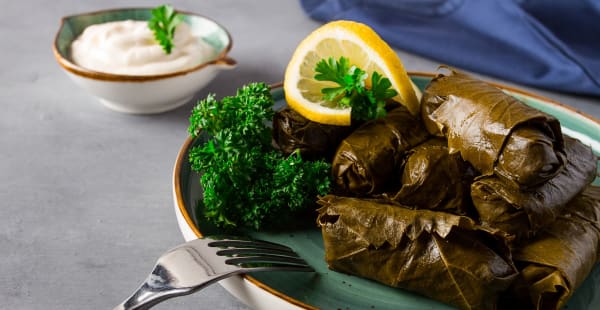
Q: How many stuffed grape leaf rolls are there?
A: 7